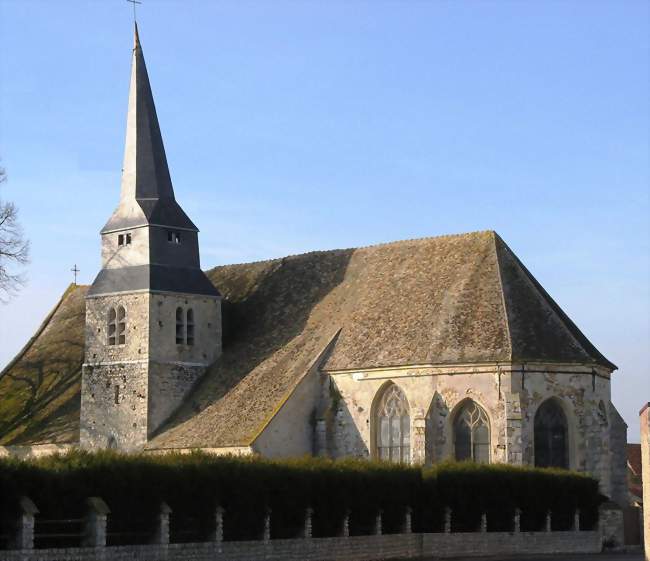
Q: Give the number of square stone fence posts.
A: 14